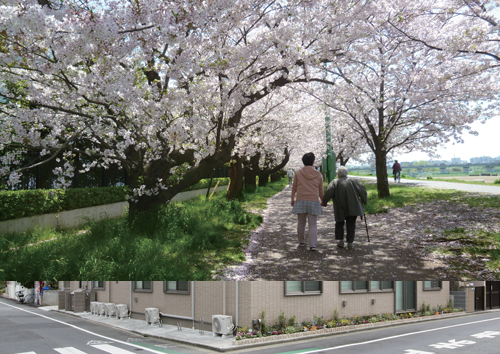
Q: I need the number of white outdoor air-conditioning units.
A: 6